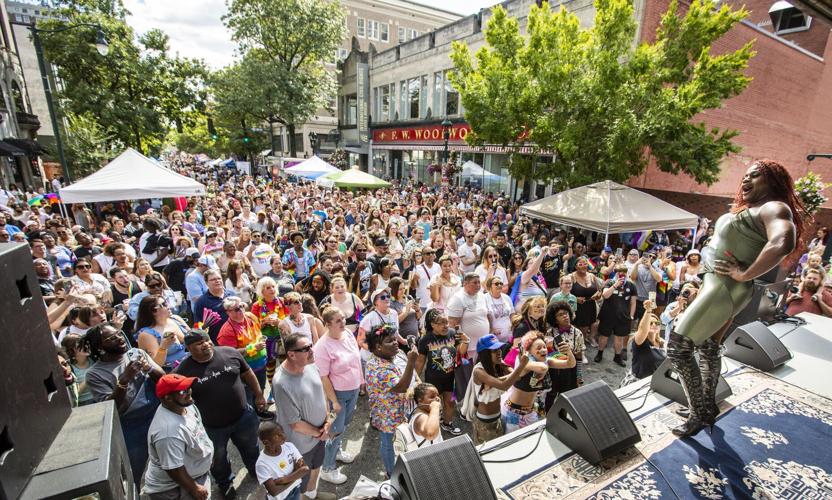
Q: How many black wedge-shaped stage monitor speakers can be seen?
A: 4